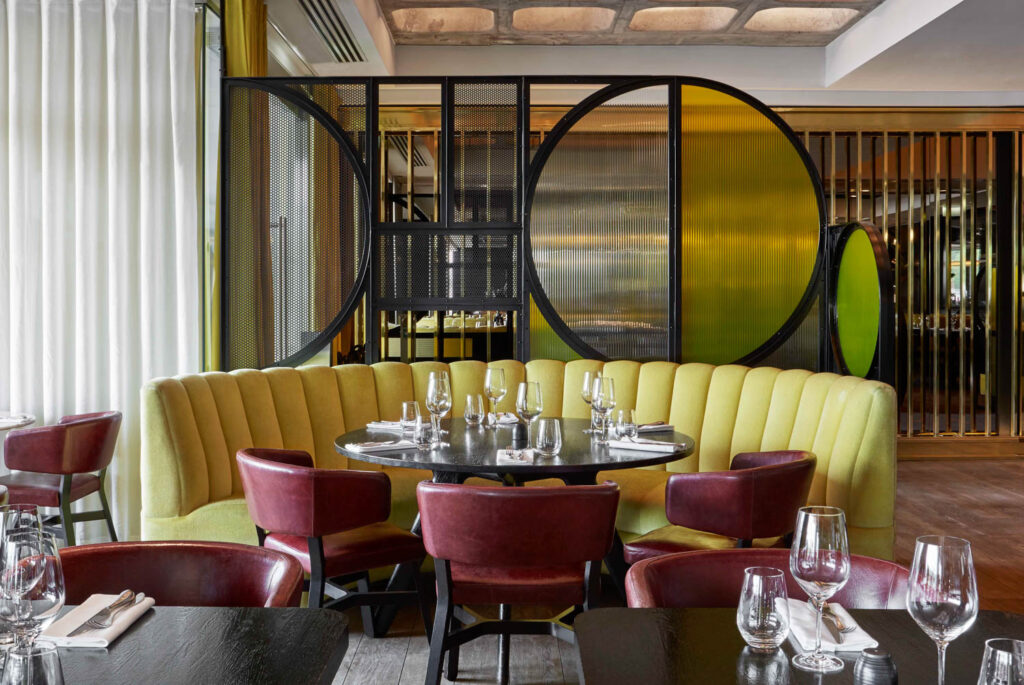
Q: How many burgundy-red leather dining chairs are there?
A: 6